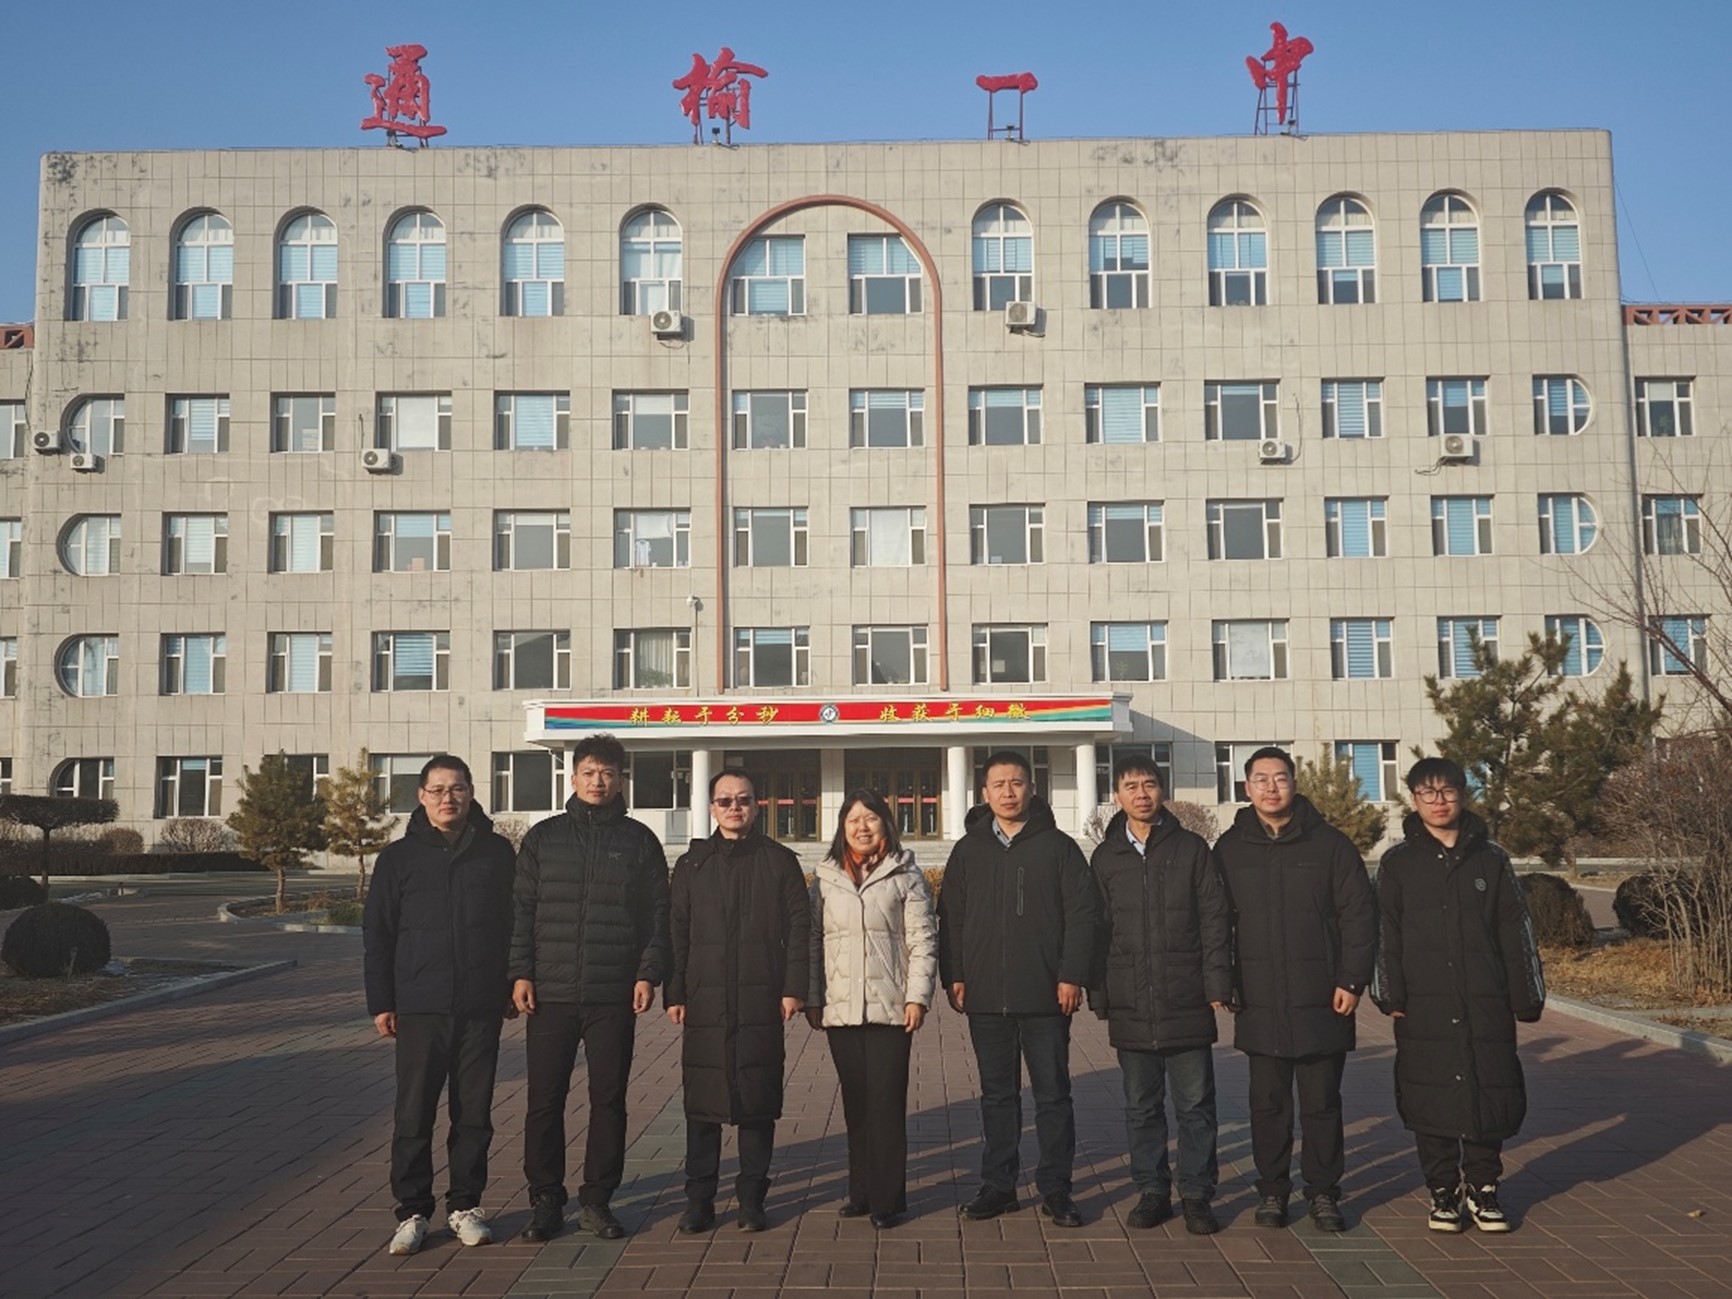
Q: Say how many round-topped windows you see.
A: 12